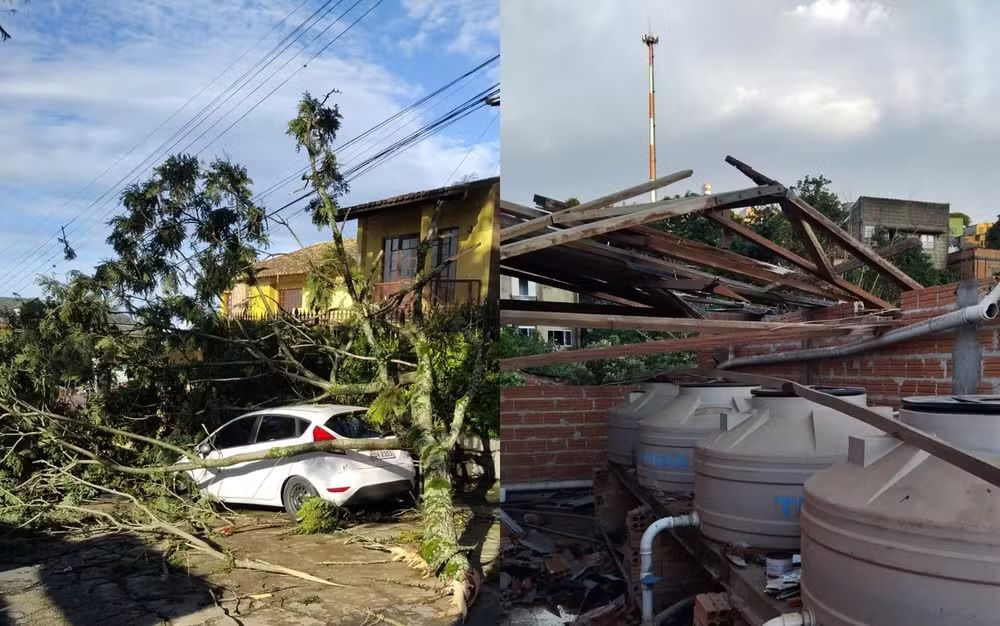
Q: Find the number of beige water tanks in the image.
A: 4